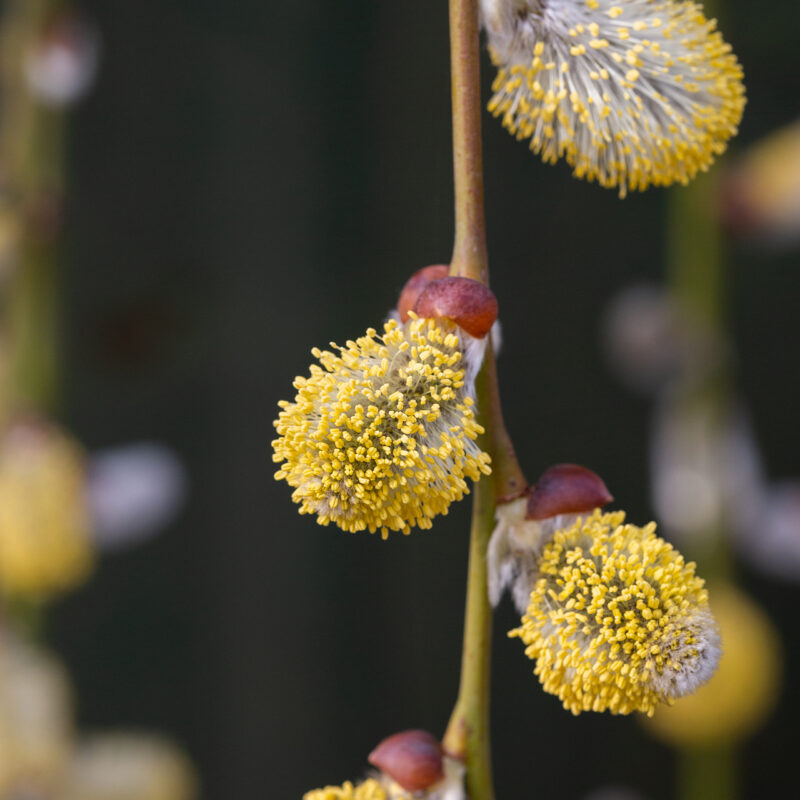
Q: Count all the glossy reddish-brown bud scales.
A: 4